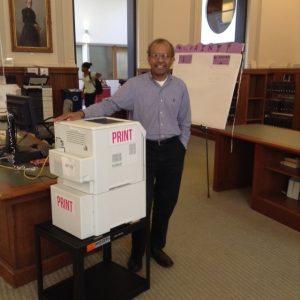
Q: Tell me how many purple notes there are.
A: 2